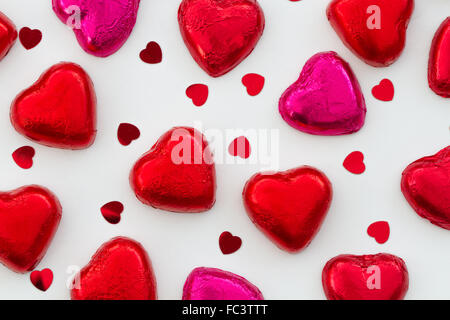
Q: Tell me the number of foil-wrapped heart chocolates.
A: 14